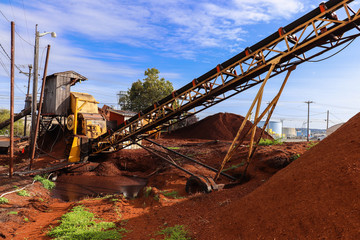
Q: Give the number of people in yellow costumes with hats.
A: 0